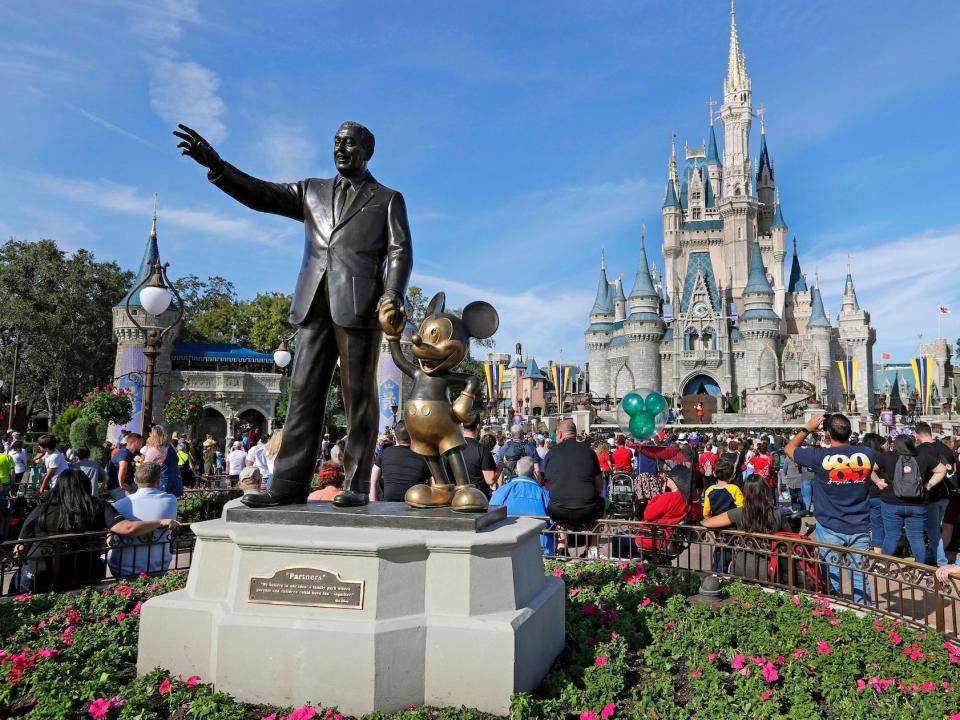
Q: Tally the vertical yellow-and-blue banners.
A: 4